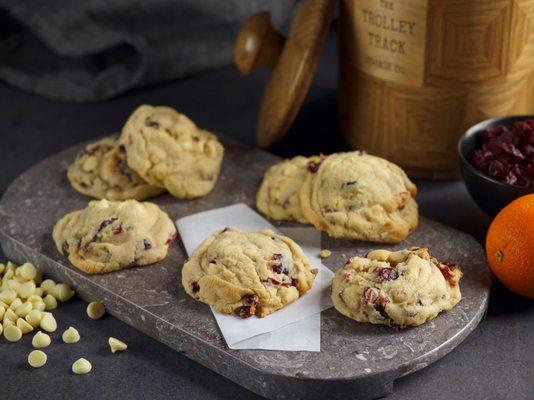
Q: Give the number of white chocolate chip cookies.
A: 7